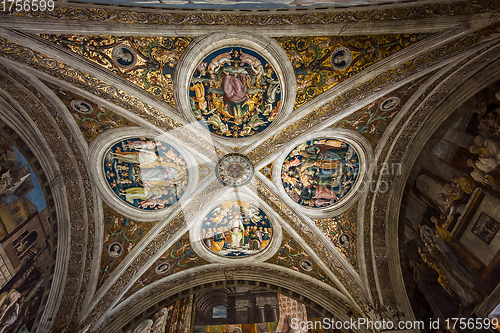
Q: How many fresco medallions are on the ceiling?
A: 4